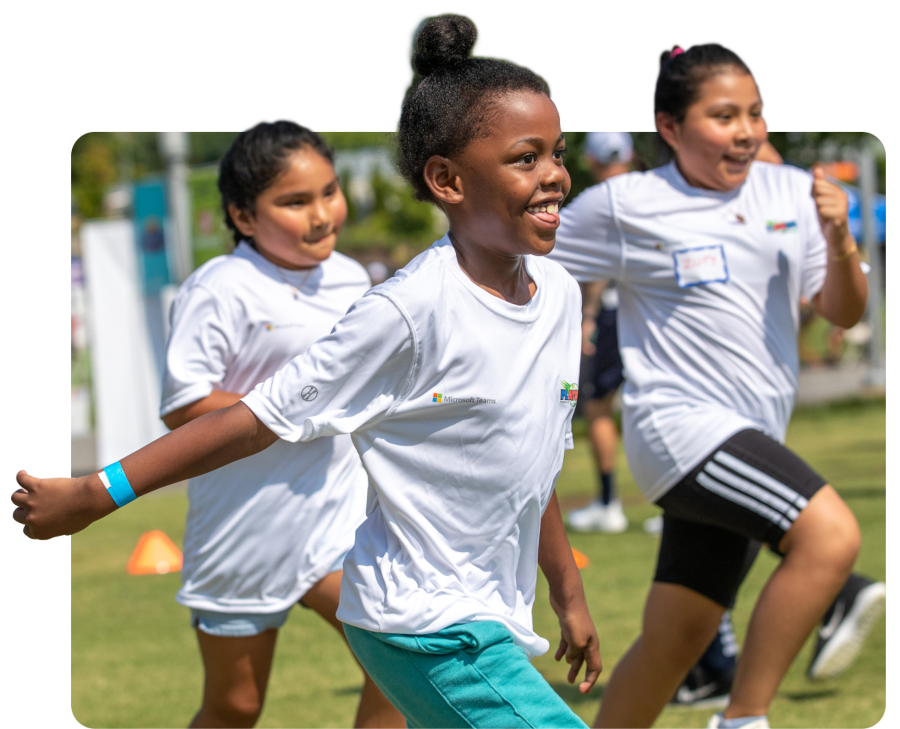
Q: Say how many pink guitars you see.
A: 0